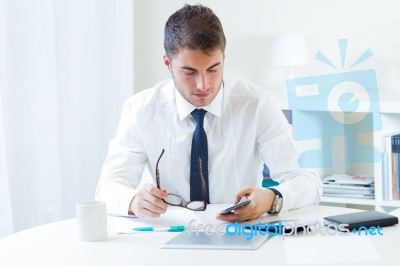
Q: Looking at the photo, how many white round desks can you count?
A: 1